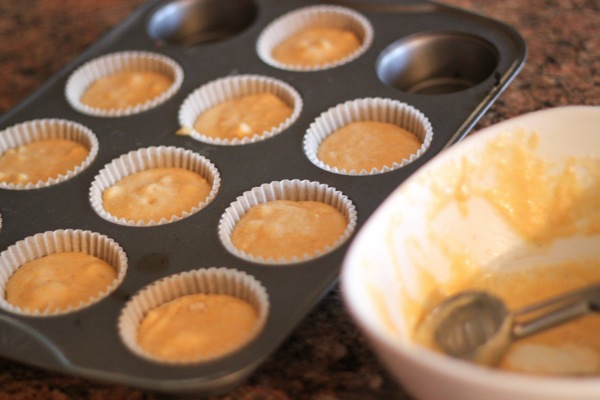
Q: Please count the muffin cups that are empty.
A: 2